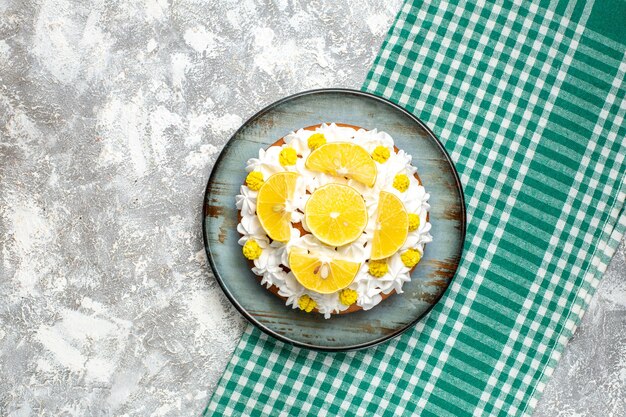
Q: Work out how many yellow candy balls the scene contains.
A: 11